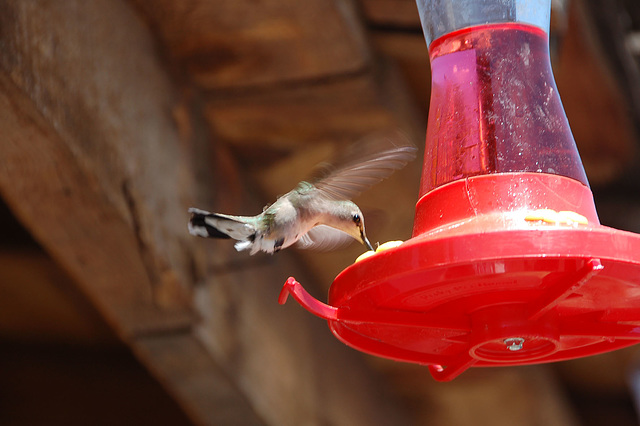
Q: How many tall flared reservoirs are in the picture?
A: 1